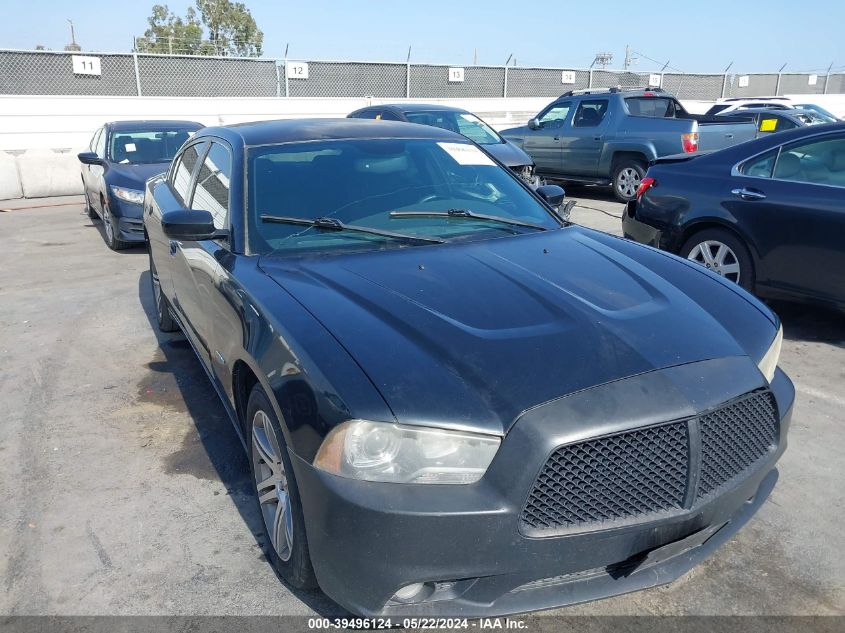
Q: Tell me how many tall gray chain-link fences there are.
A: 1